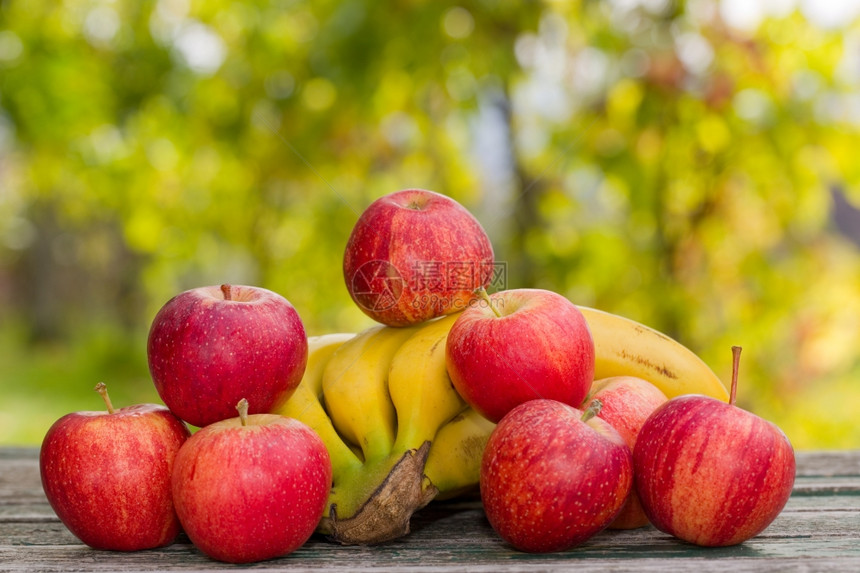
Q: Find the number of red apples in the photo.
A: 8